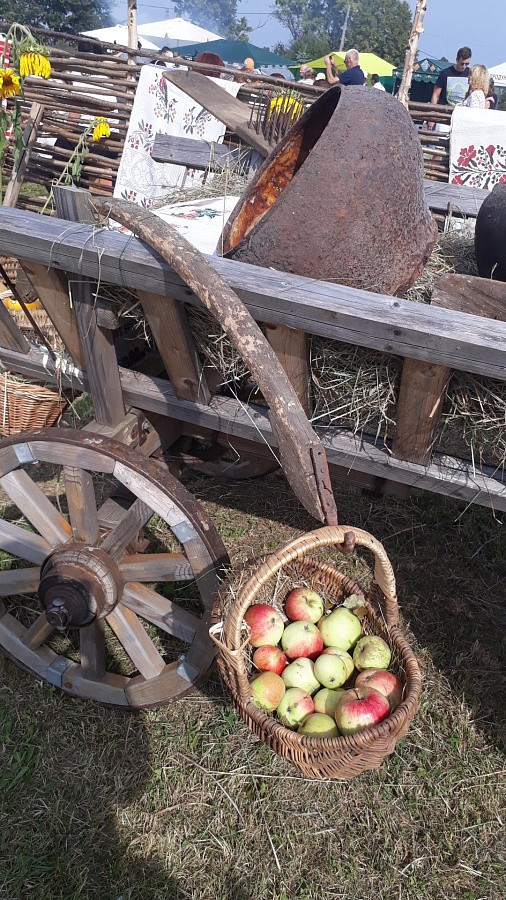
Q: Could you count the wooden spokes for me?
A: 10